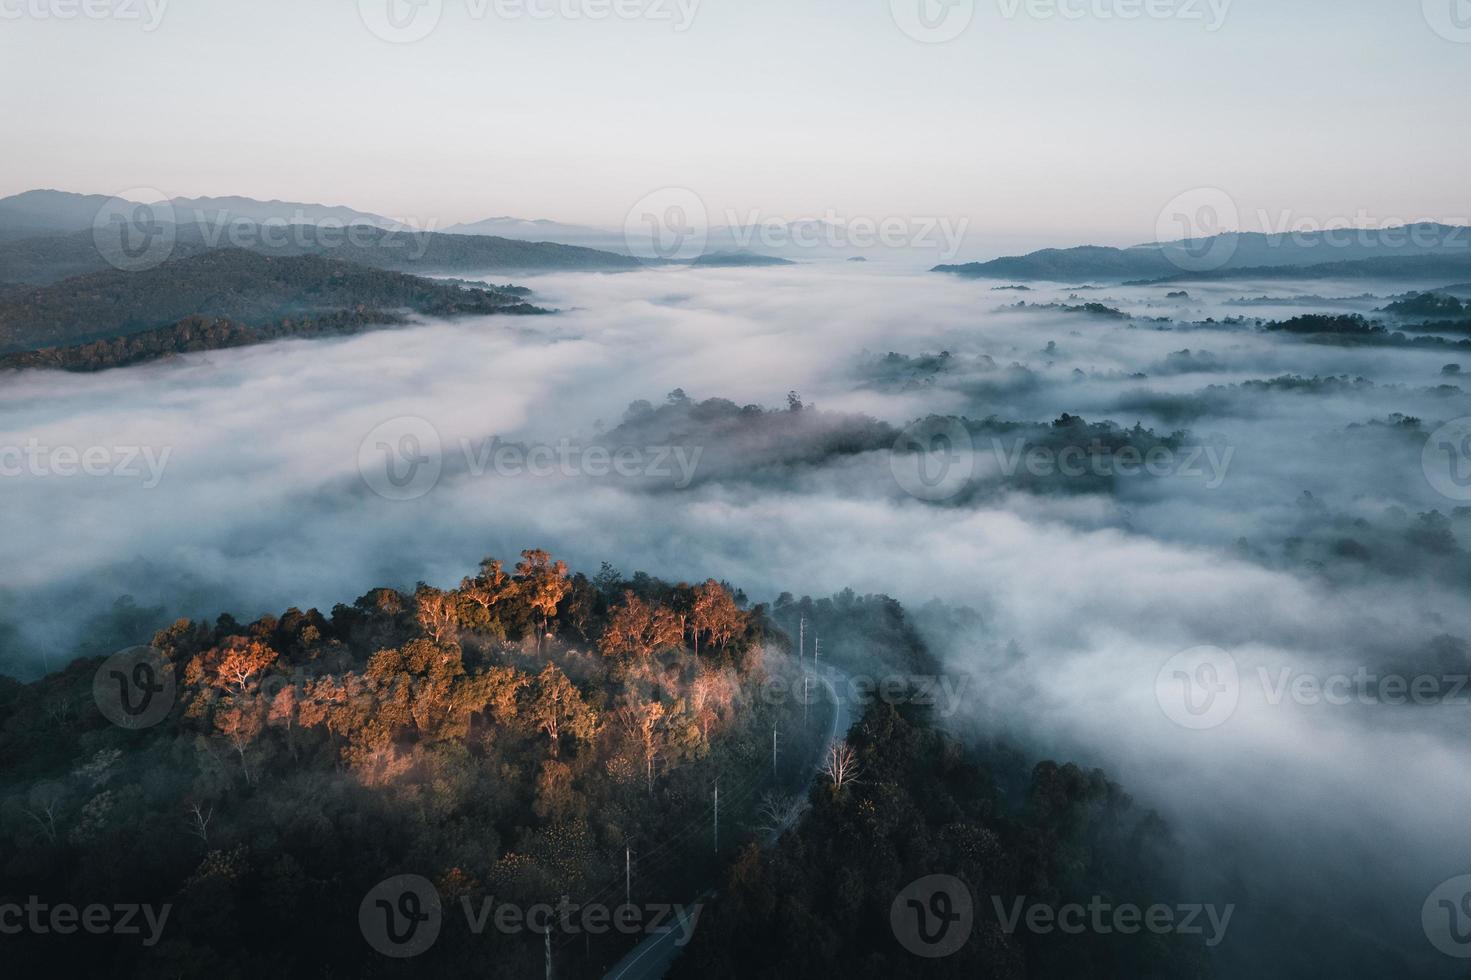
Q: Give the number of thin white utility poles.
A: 7